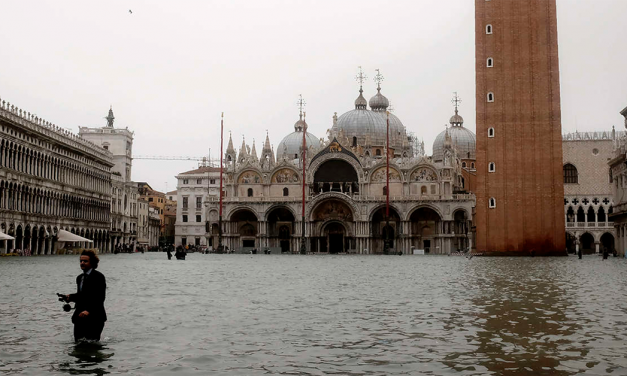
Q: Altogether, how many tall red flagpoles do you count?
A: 3